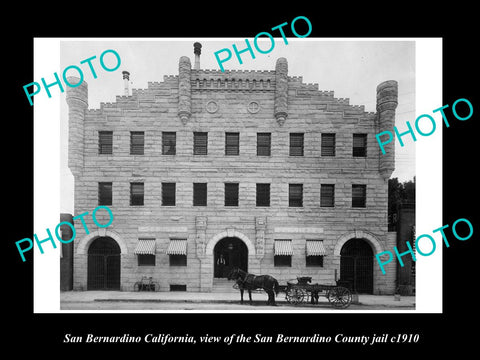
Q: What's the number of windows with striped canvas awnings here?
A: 4